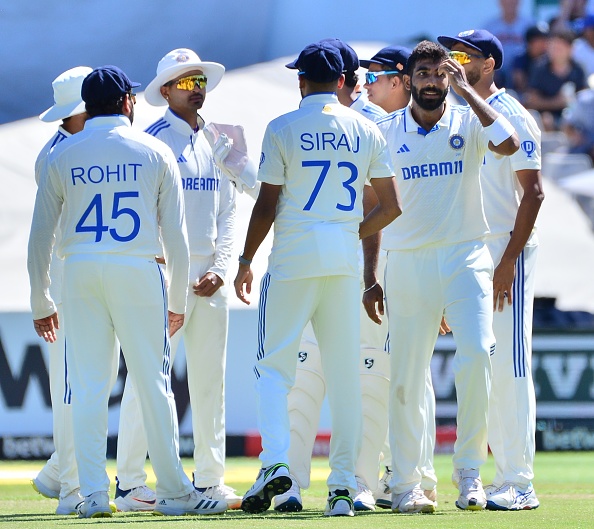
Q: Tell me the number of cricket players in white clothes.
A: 8